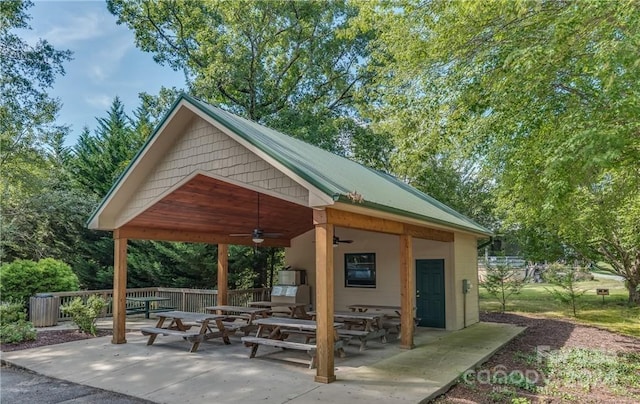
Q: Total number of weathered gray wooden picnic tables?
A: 6